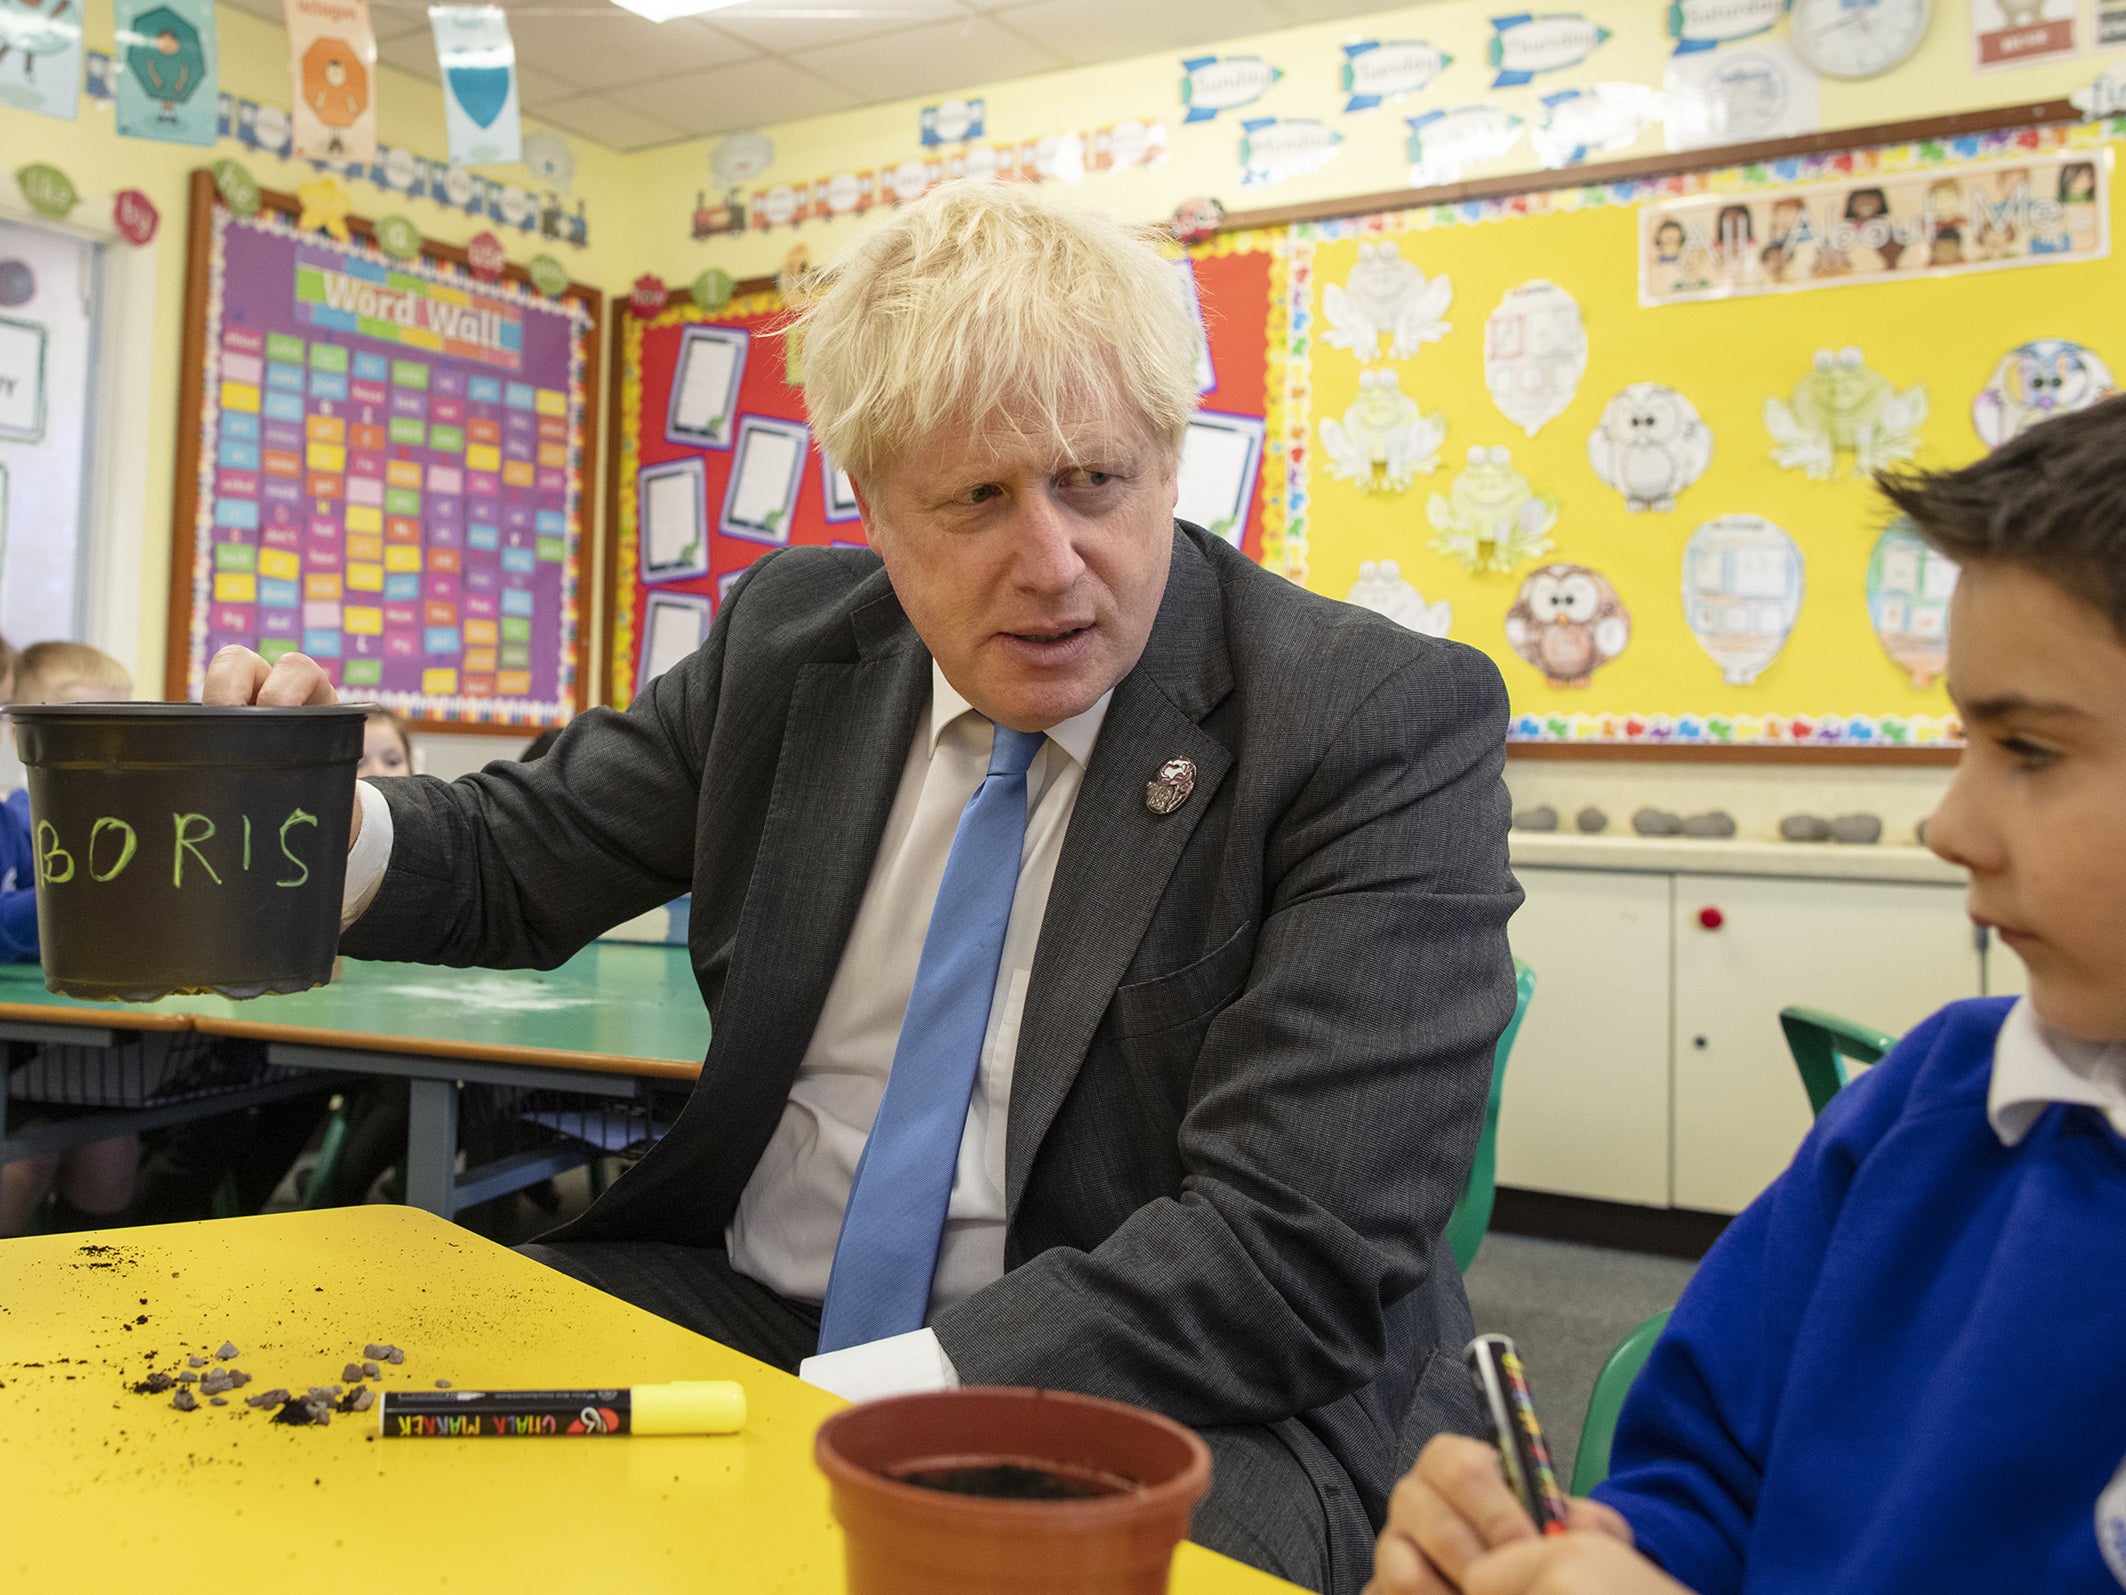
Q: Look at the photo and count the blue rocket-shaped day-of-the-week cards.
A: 7